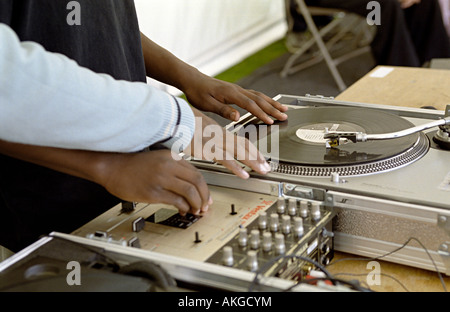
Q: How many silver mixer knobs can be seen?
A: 14